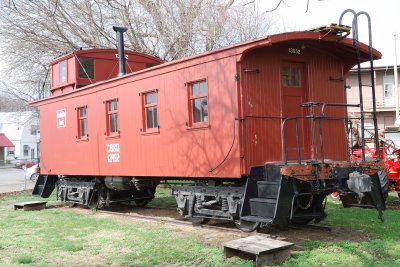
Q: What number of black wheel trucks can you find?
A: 2